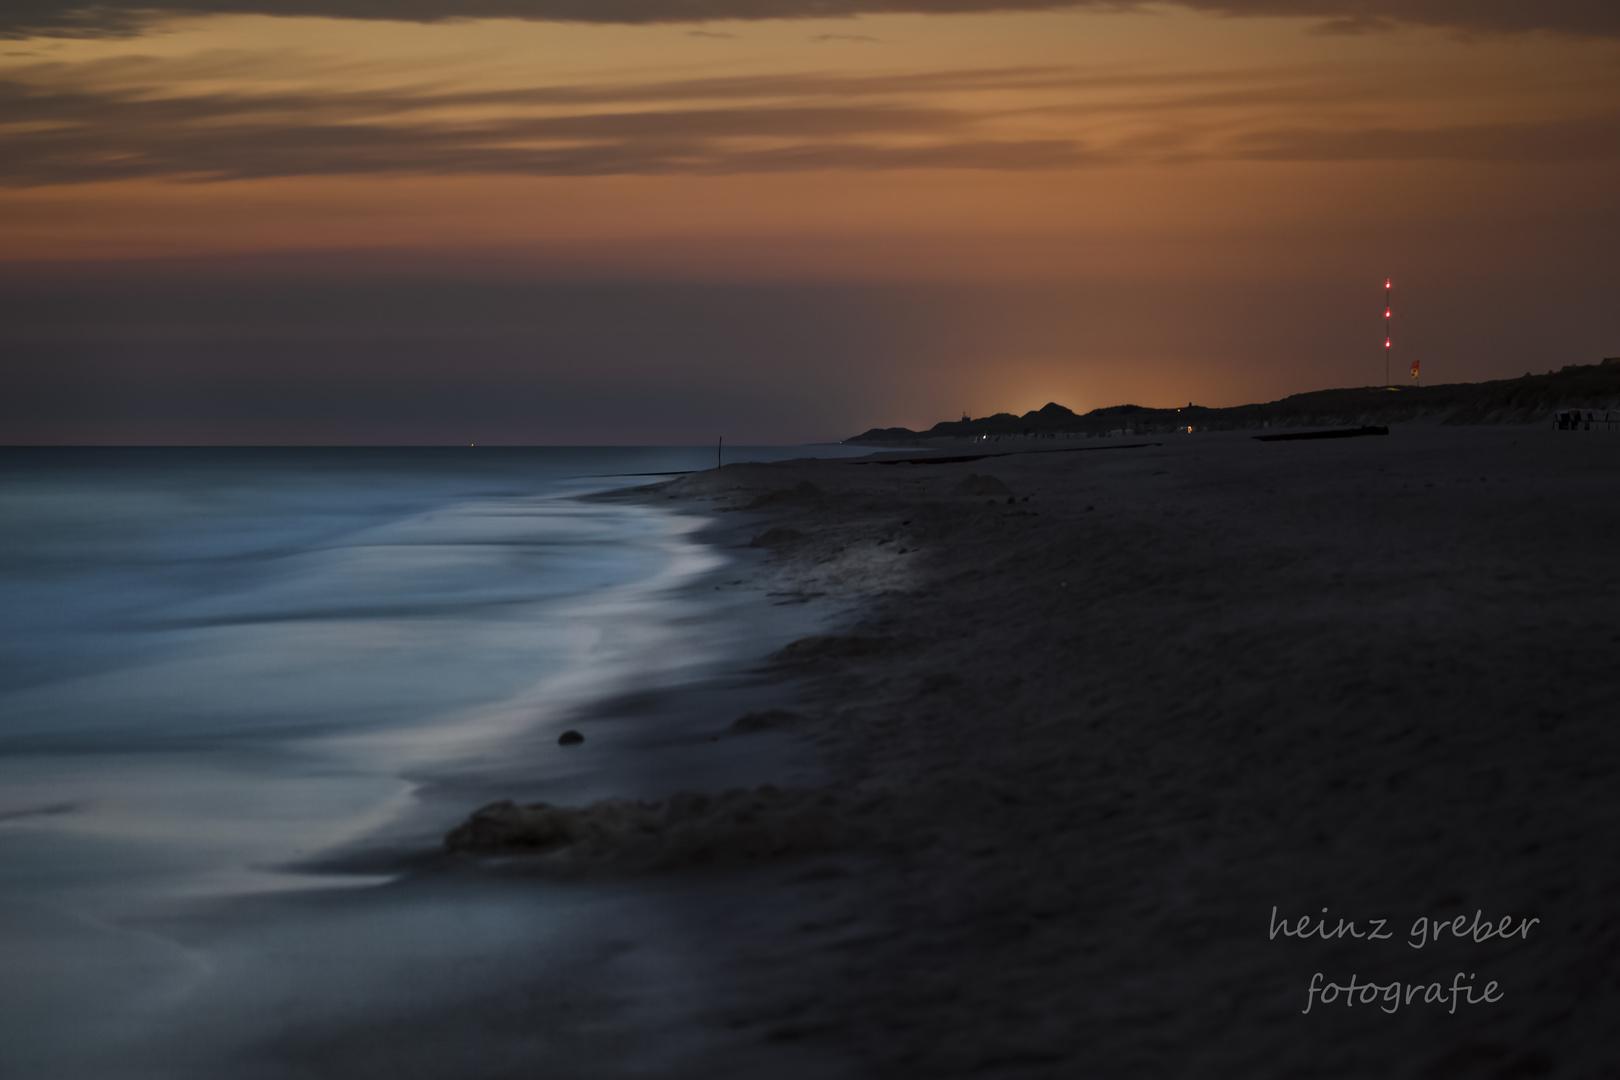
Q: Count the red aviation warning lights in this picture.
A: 3